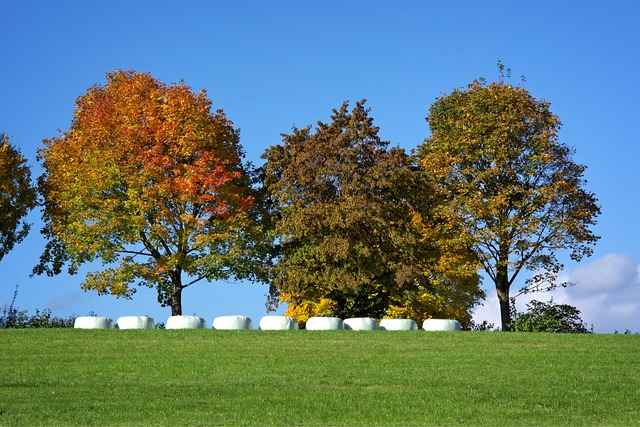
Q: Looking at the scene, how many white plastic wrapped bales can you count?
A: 9